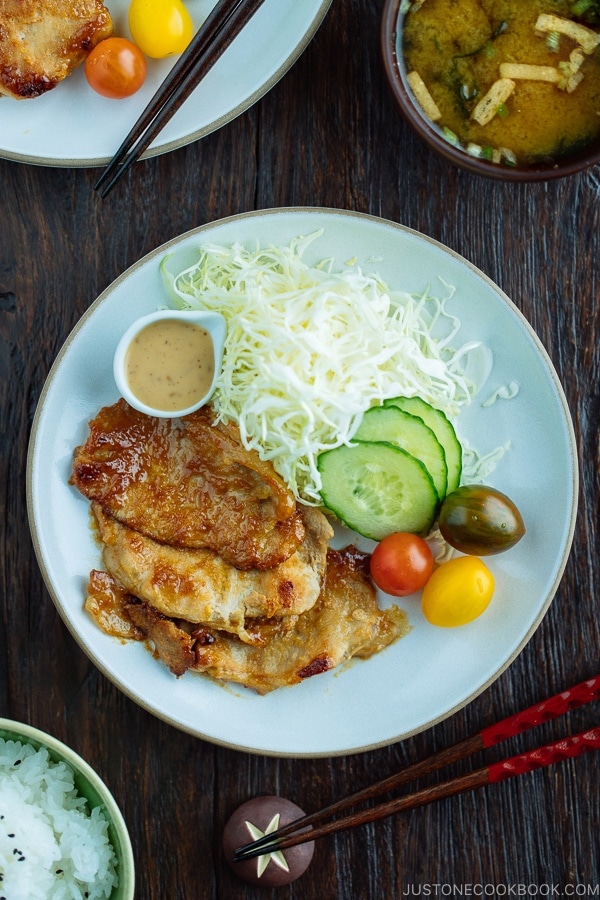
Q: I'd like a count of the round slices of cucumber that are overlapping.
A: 3